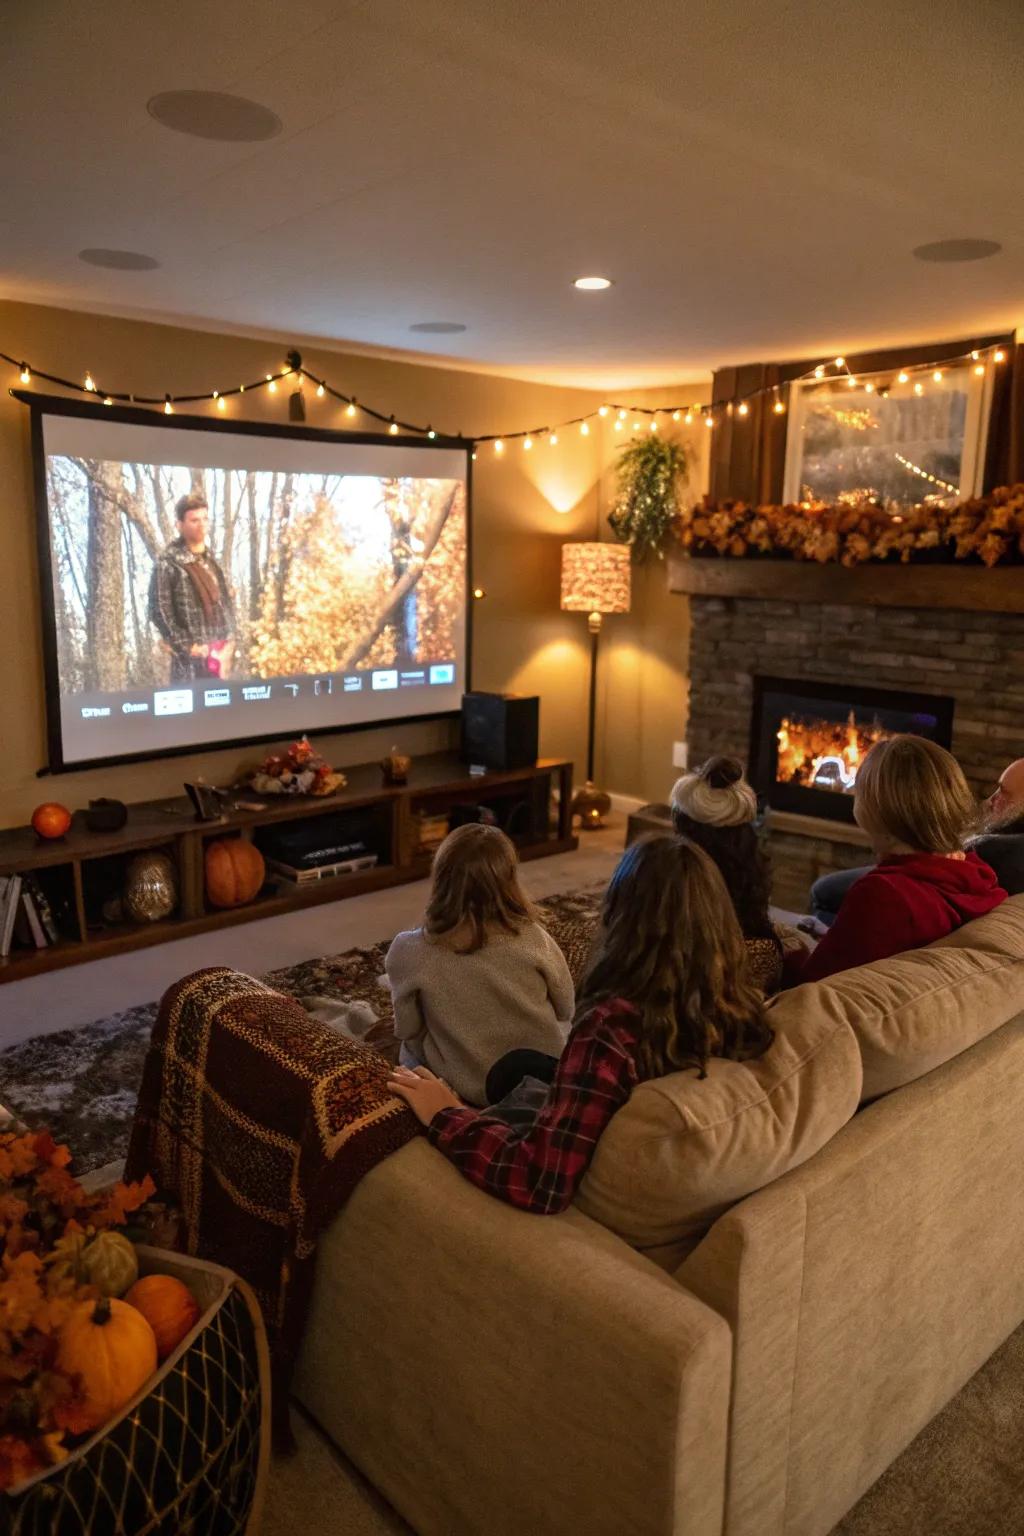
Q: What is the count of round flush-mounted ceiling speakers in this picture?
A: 4